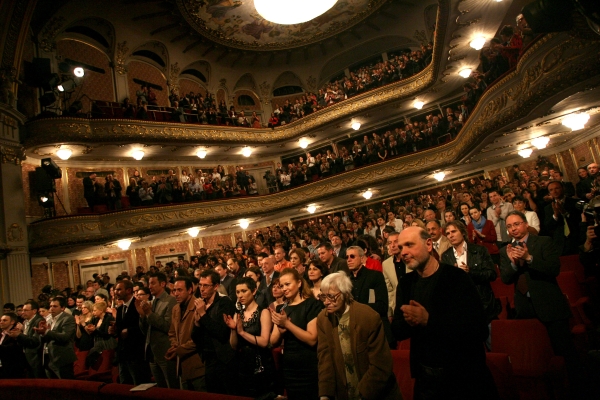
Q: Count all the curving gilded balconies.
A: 2